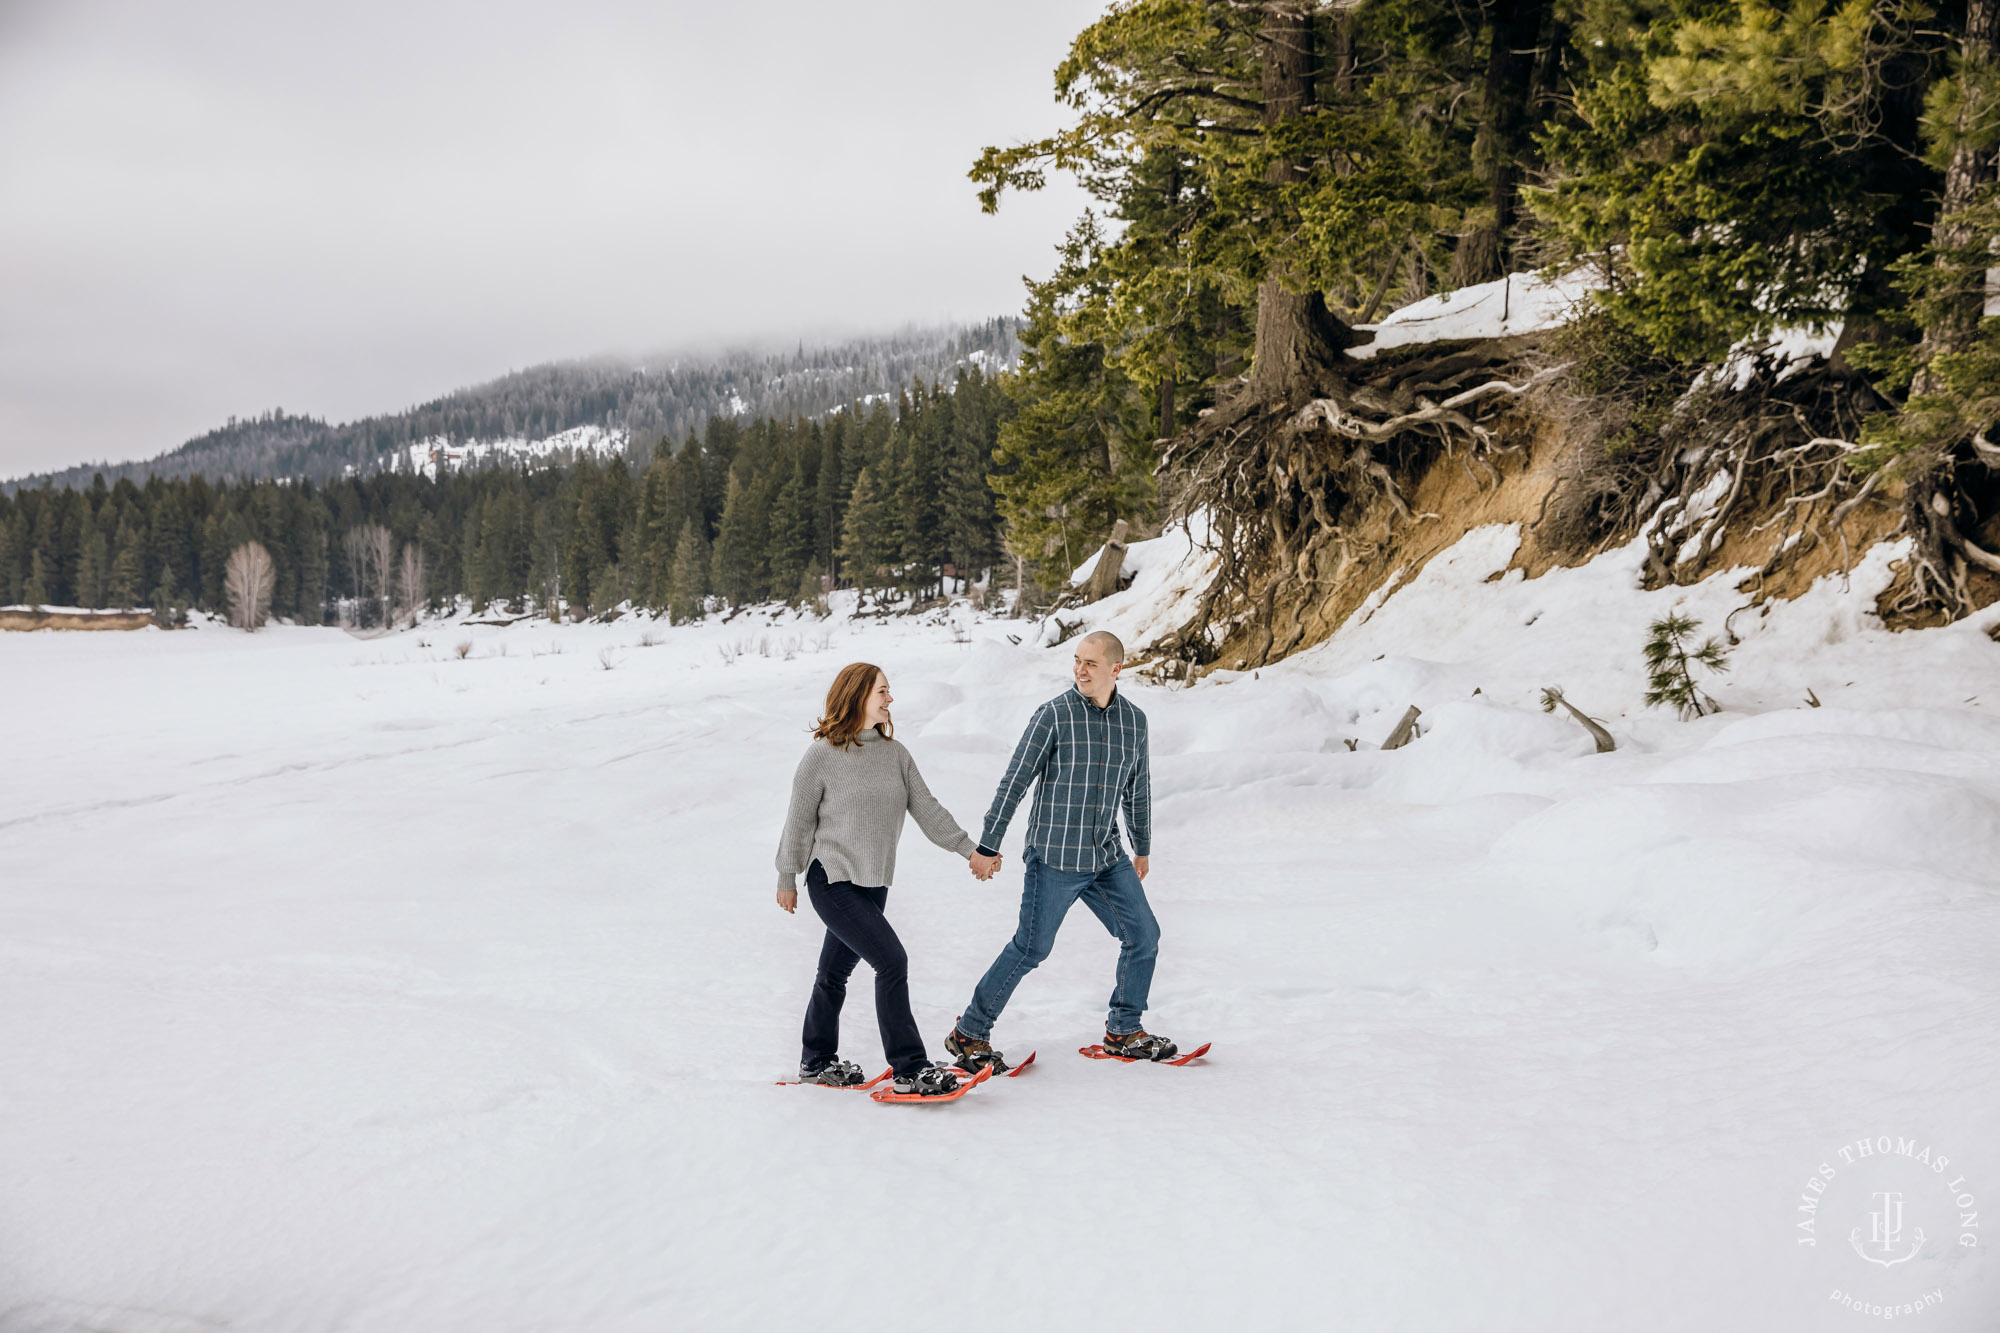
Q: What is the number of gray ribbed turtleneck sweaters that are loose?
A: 1